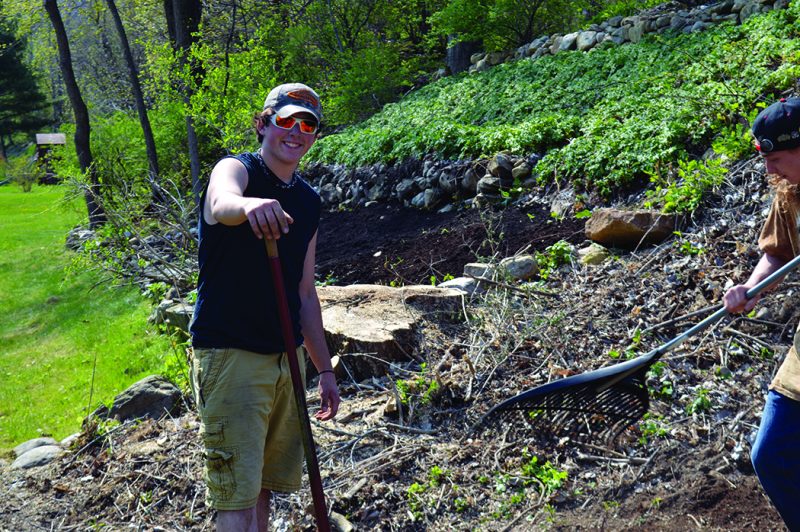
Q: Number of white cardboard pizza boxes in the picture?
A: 0